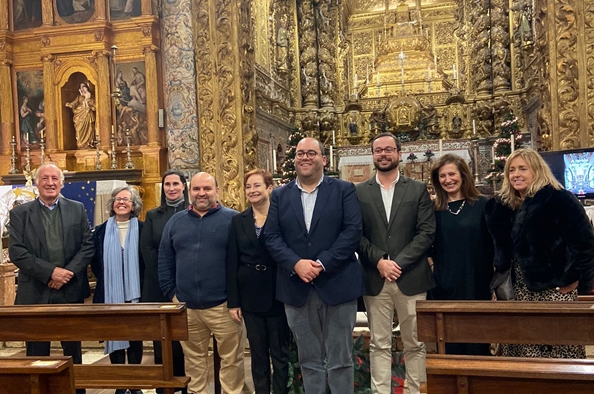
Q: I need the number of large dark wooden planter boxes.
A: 0